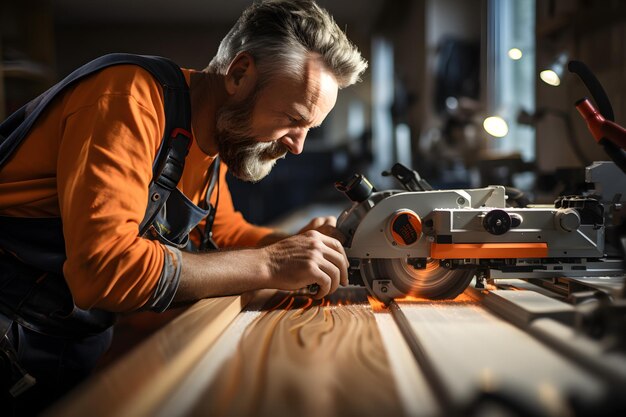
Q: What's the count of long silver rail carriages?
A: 0